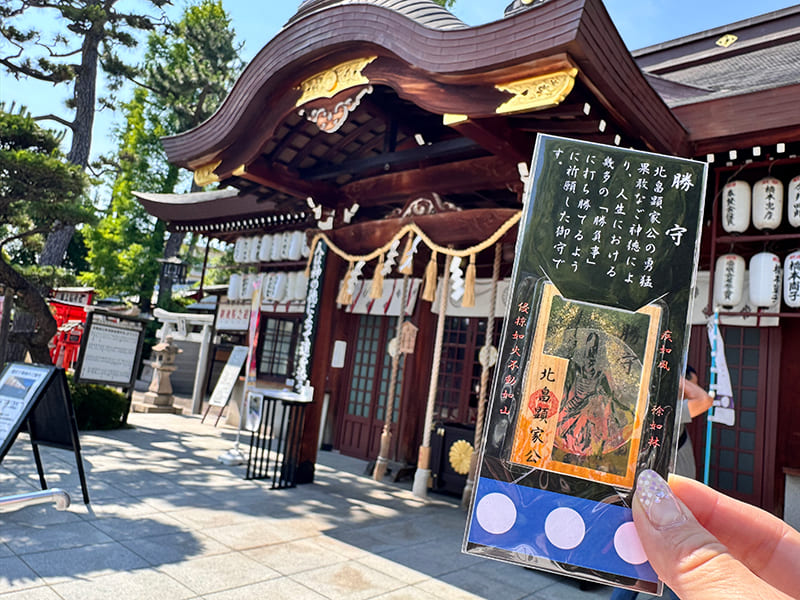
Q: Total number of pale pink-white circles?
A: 3